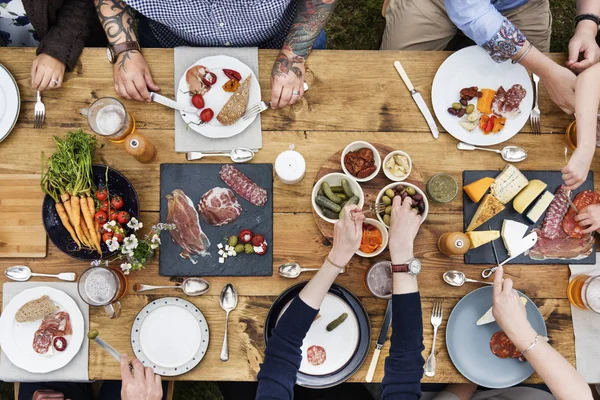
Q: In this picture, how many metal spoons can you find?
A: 7